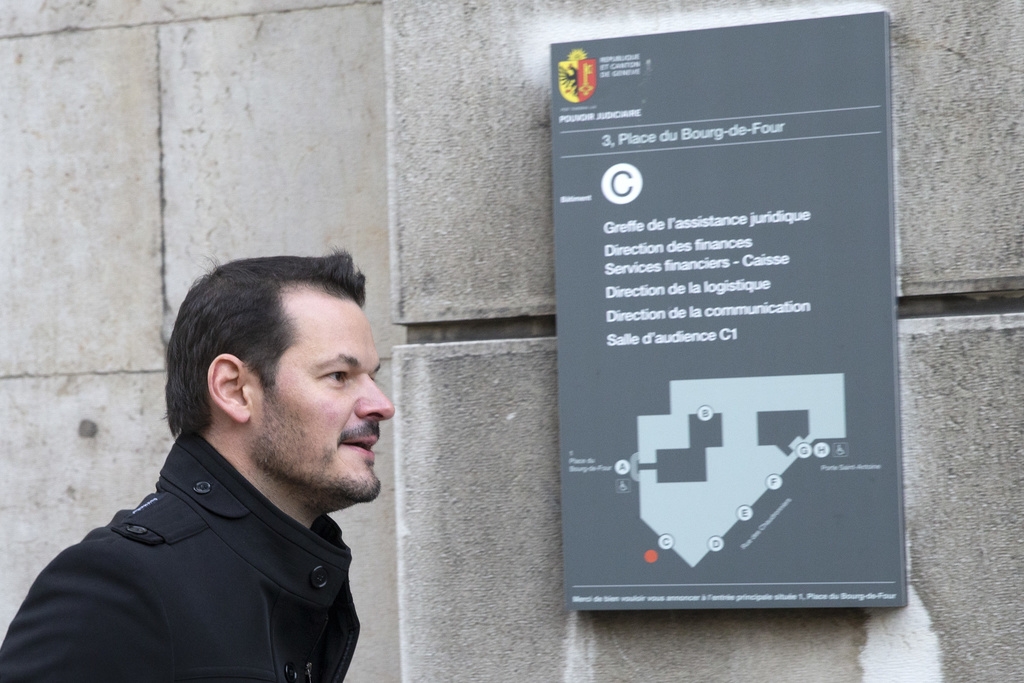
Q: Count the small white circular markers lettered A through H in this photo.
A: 8